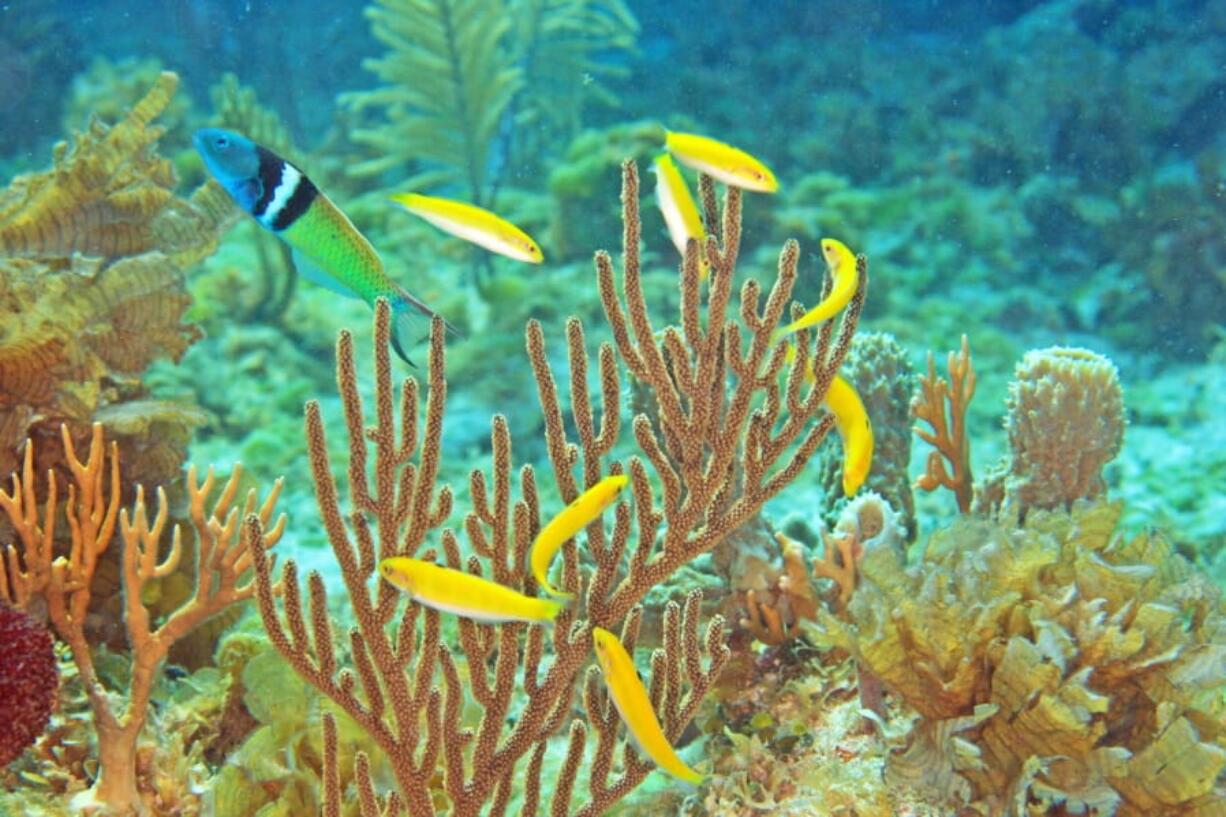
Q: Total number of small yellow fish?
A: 8